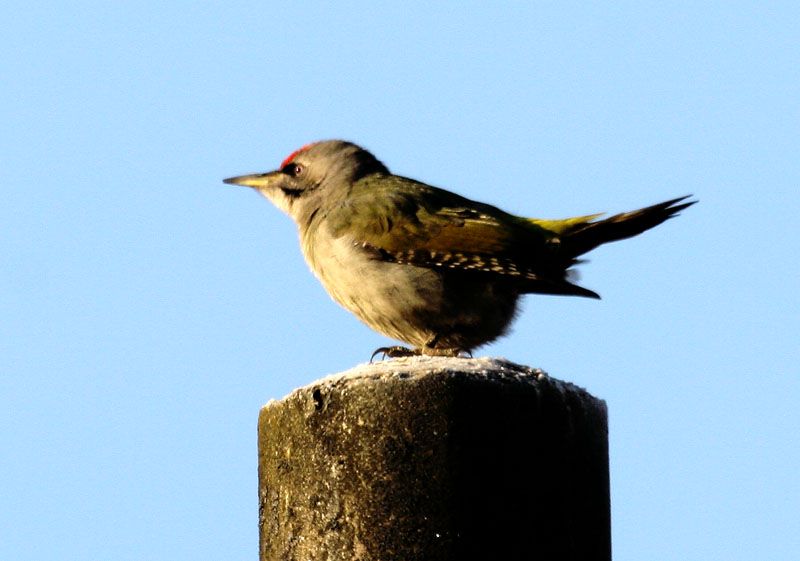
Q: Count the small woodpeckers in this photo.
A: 1